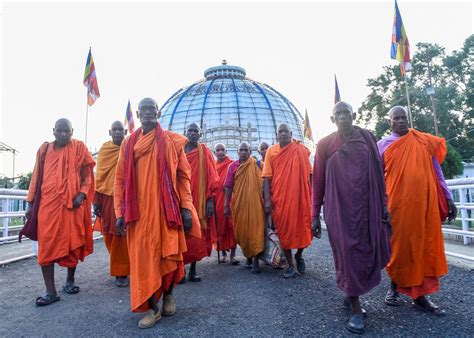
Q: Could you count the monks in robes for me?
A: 10